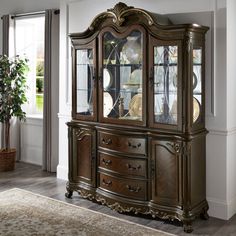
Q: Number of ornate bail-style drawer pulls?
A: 6